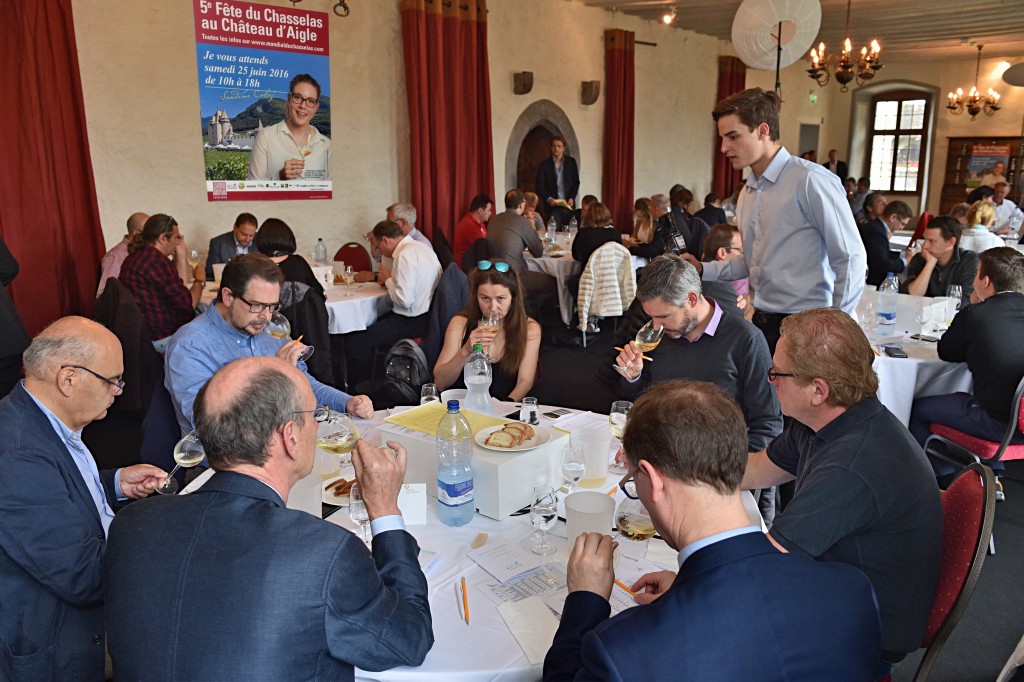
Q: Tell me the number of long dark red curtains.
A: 4